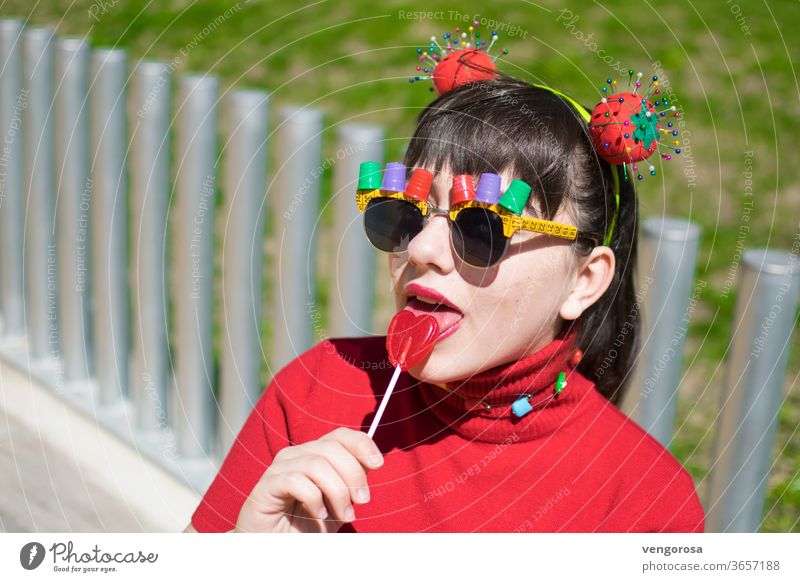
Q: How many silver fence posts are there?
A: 11